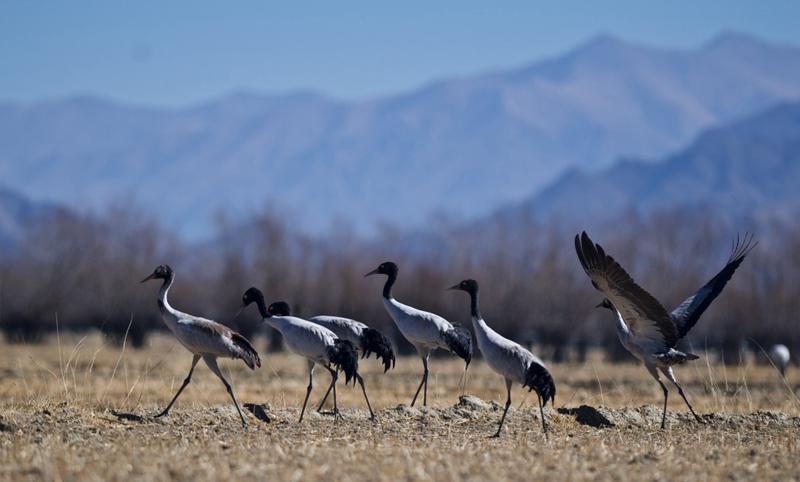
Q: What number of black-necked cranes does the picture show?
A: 6